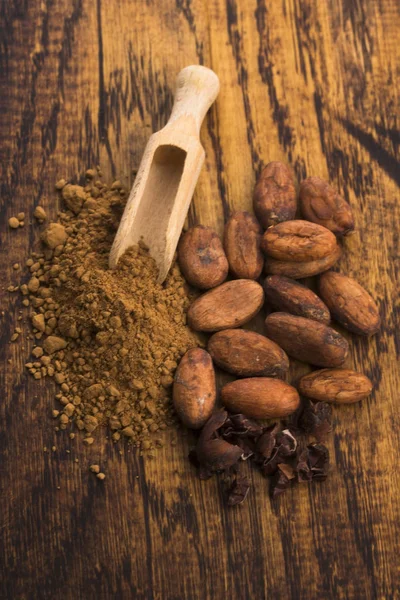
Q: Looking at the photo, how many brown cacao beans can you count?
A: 14